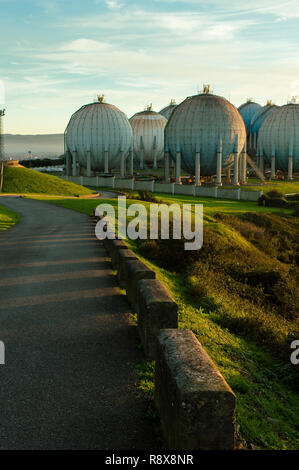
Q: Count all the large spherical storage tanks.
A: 7